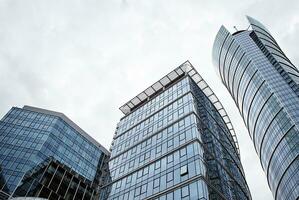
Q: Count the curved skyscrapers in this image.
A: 1